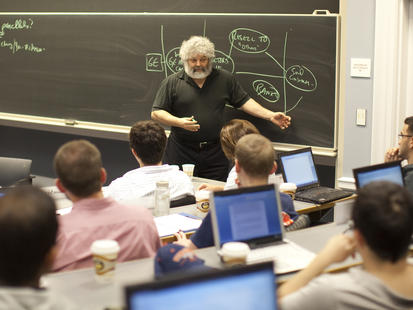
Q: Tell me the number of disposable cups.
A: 5